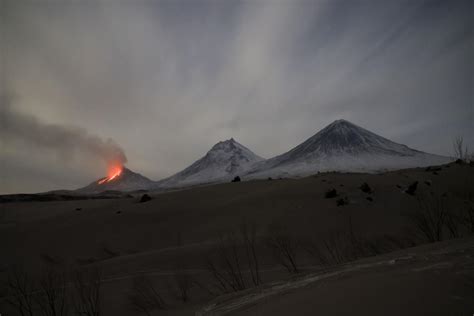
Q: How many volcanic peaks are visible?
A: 3